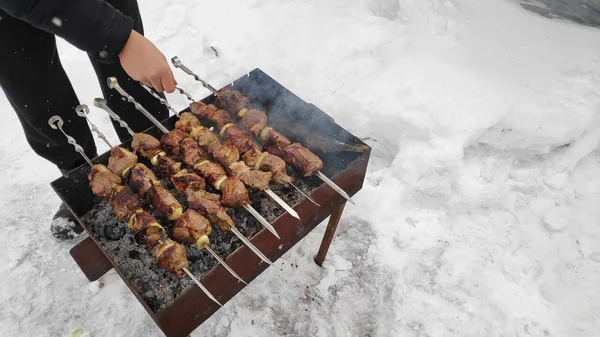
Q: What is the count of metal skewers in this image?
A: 7